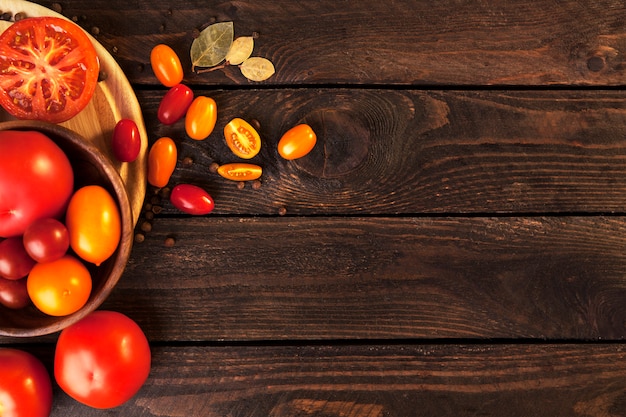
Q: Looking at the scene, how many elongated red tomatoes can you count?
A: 3